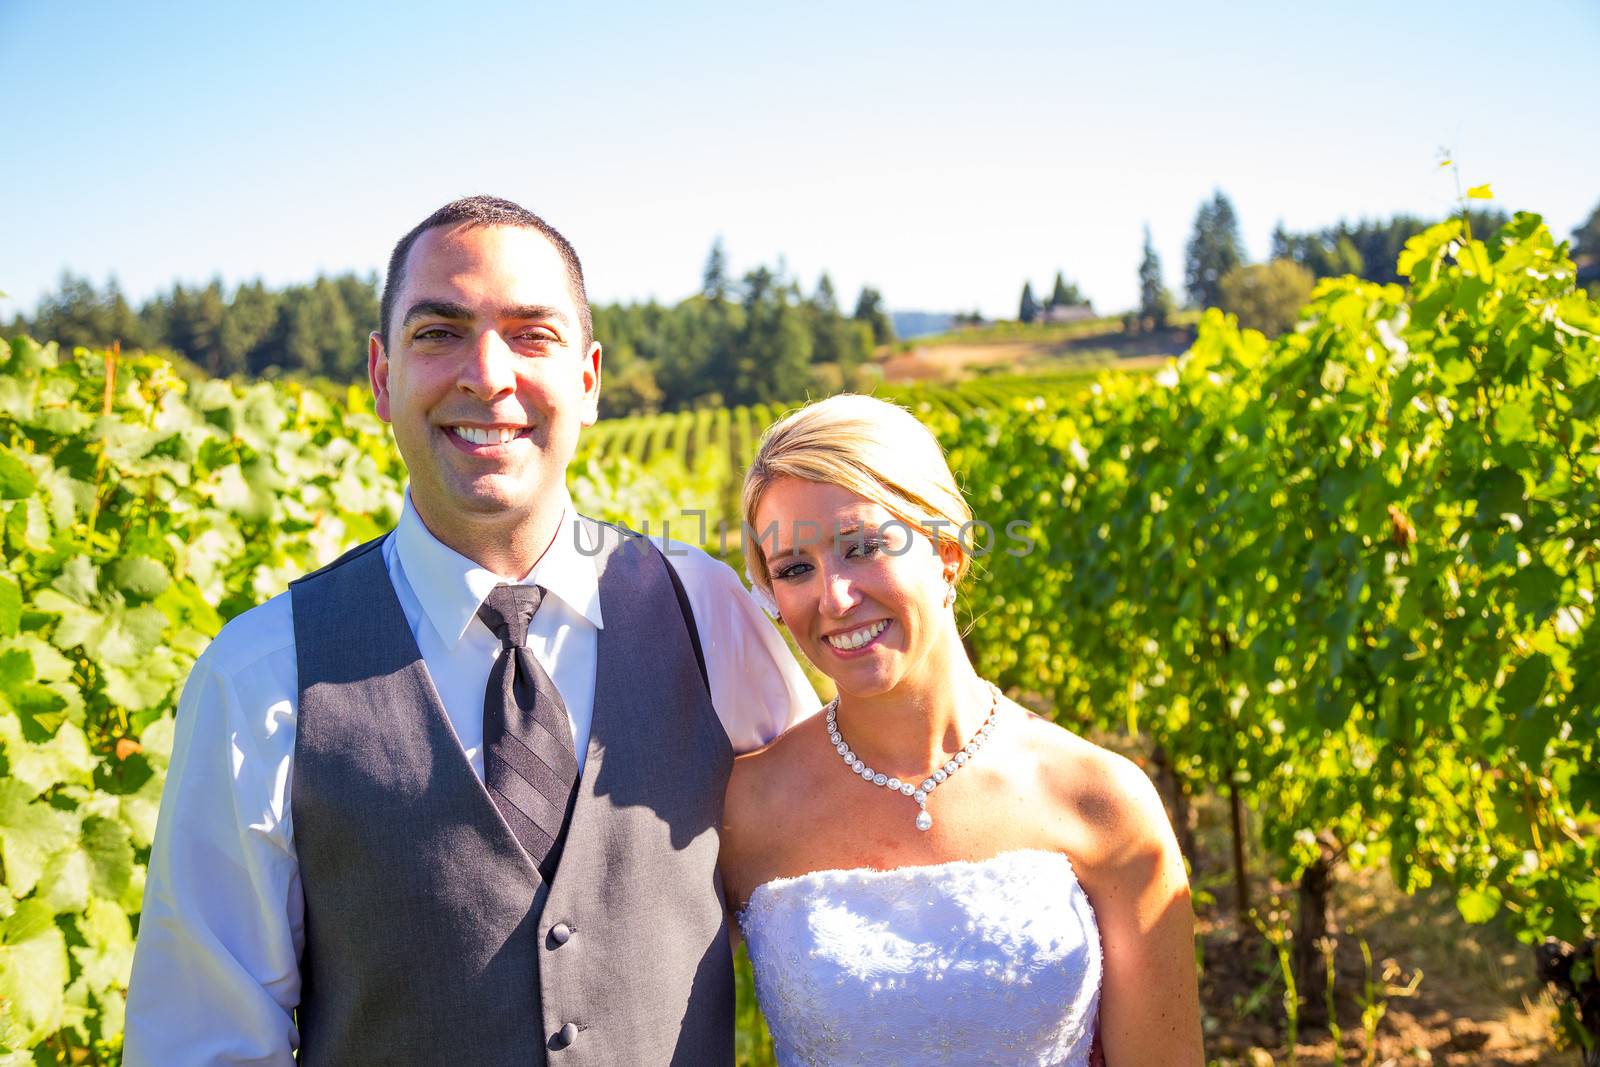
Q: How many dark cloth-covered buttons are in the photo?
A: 2